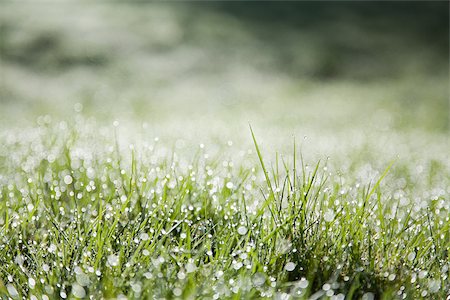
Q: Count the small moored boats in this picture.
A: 0